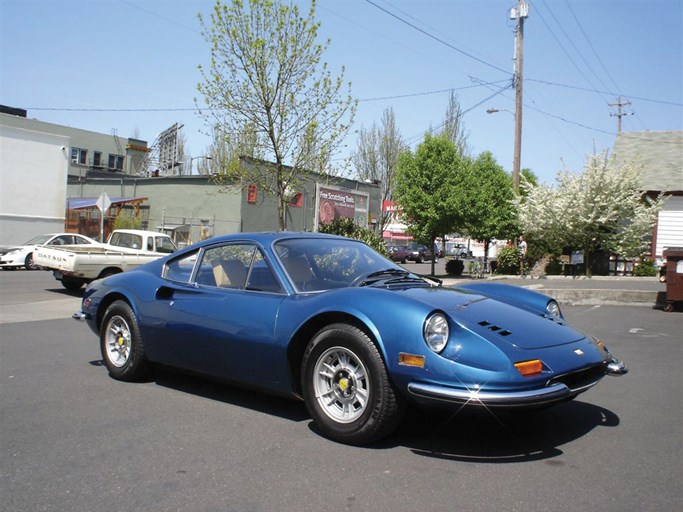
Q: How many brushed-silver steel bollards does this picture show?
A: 0